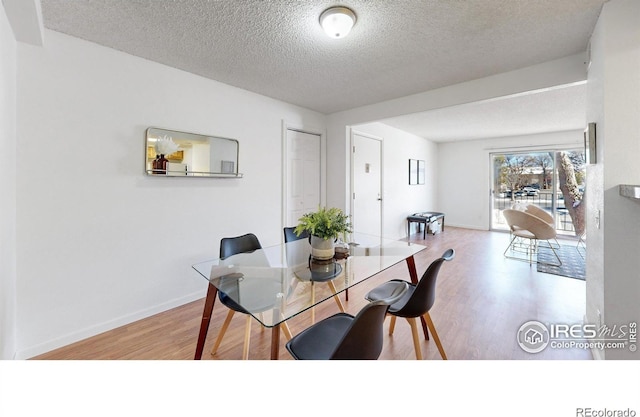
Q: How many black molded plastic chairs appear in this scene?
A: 4